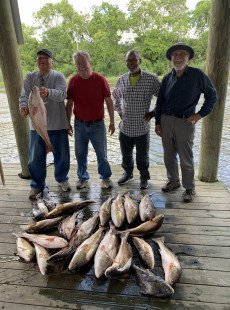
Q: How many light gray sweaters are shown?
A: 1